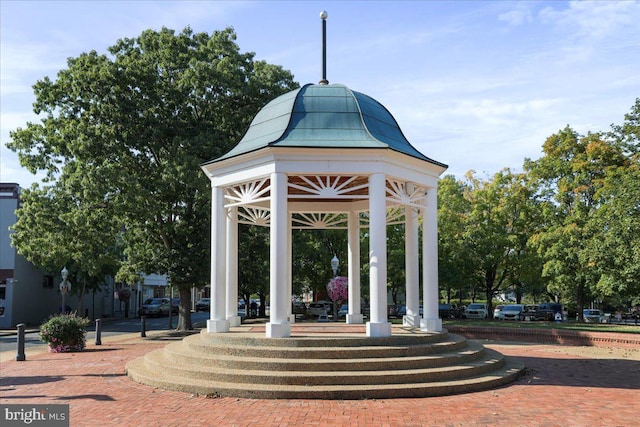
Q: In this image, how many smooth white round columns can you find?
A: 8